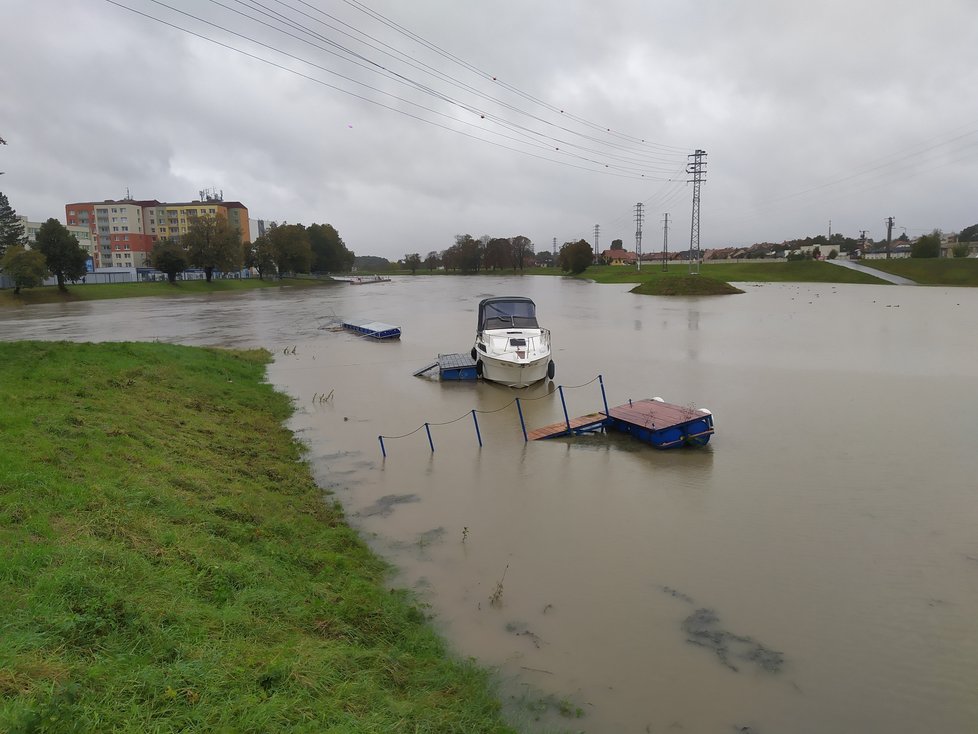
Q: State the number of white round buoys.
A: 2